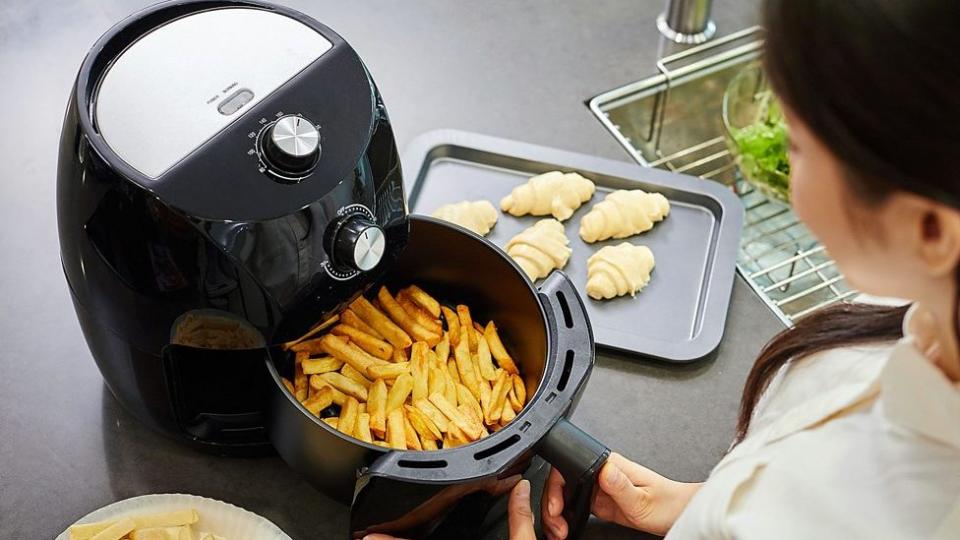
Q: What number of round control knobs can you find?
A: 2